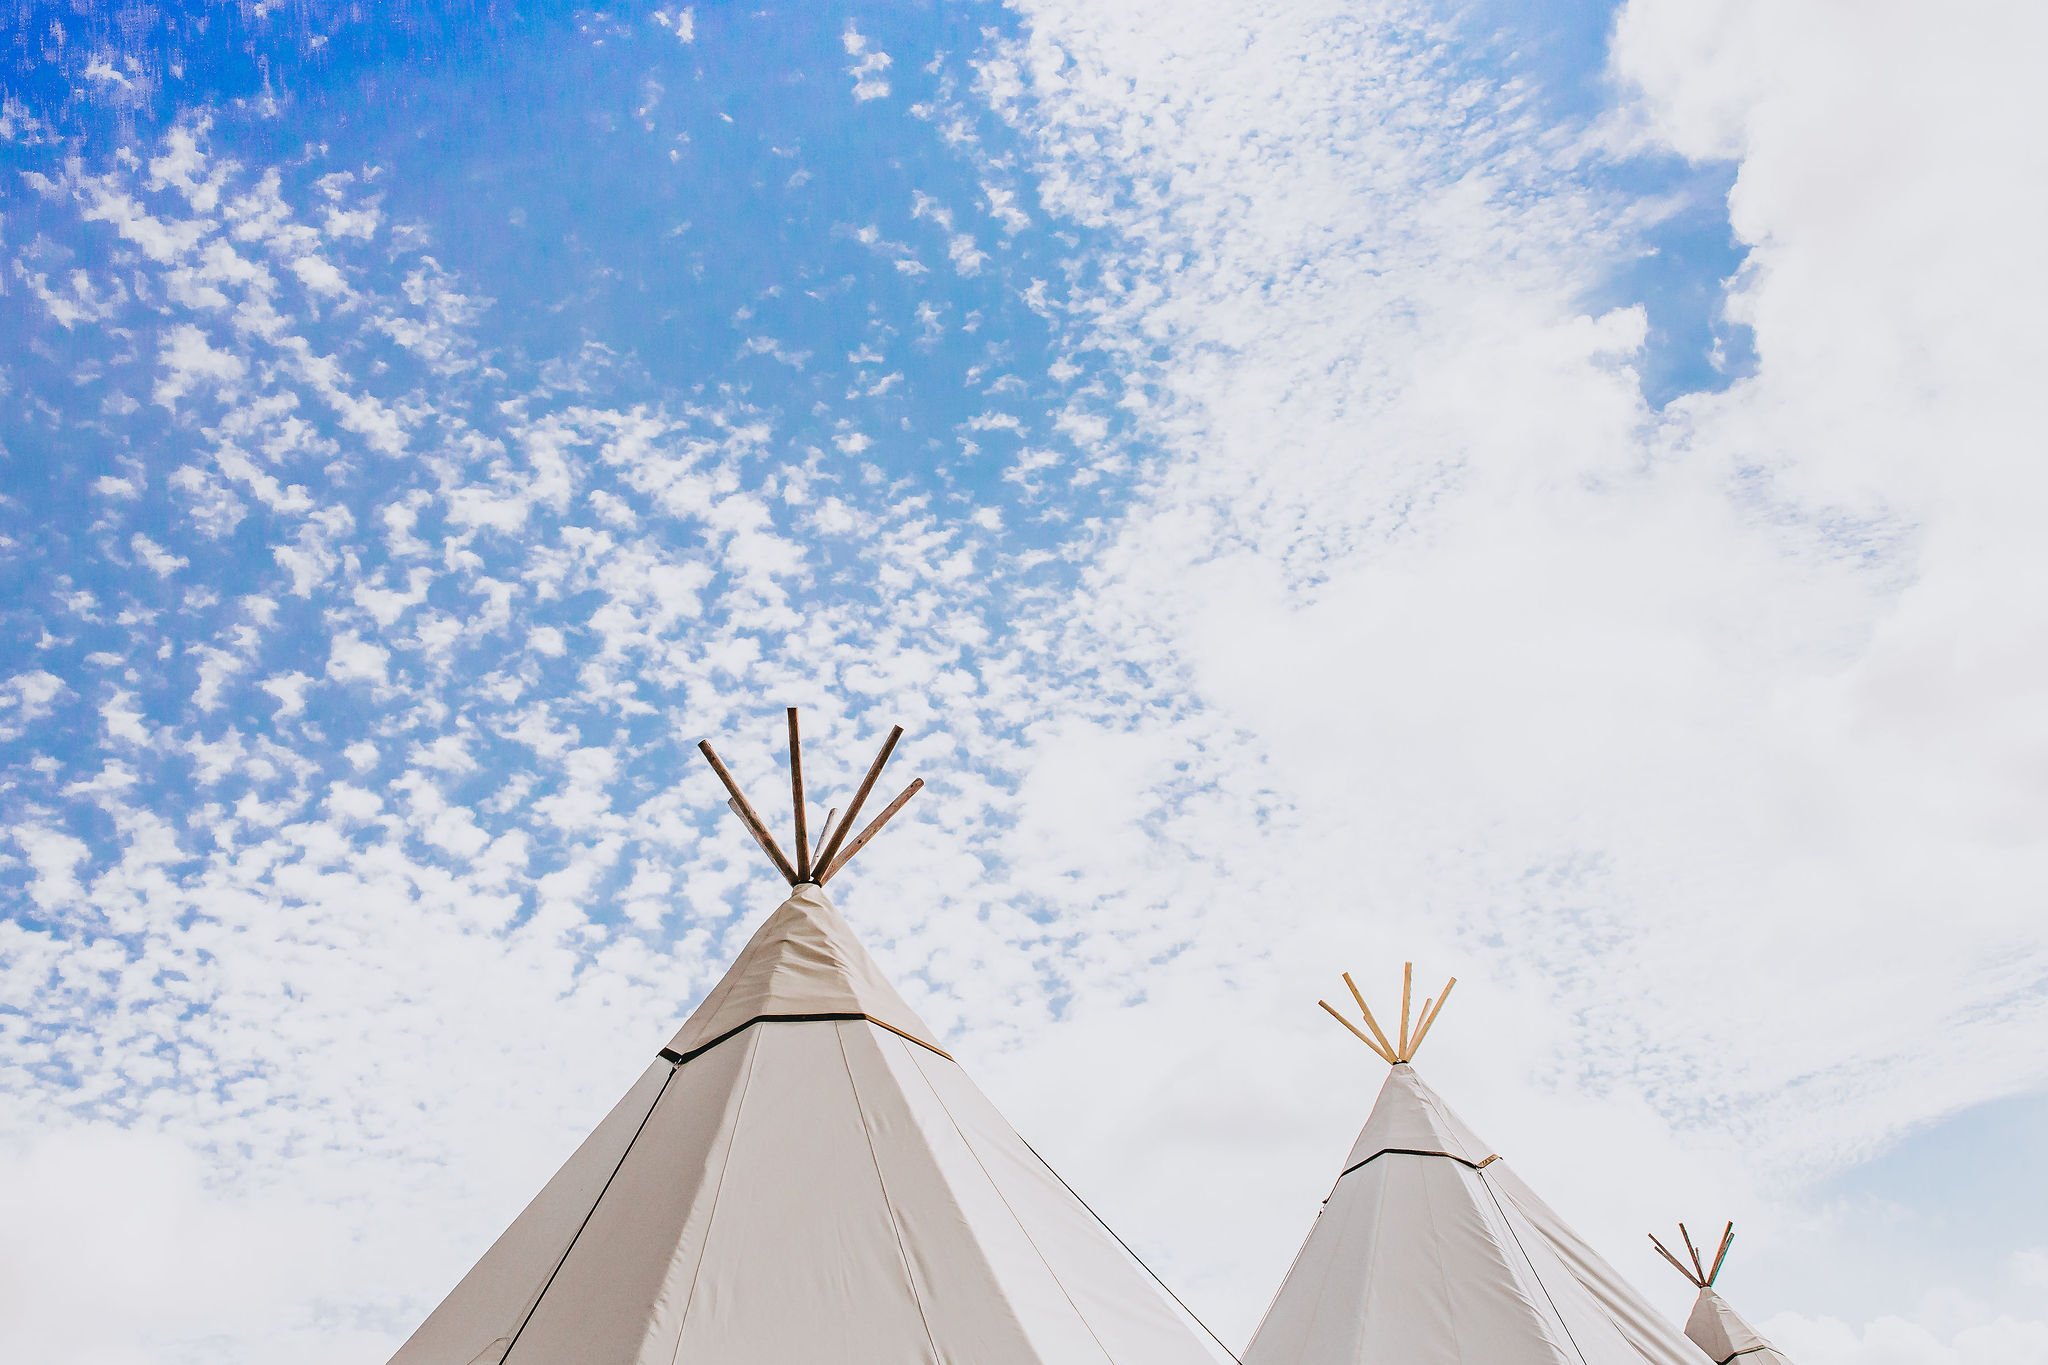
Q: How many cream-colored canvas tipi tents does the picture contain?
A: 3